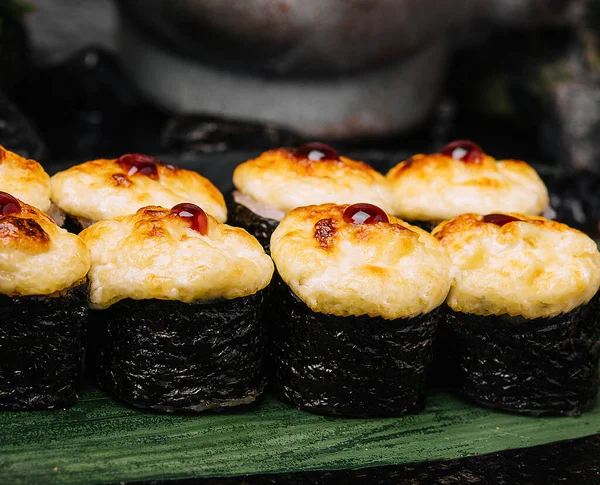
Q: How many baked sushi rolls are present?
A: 8